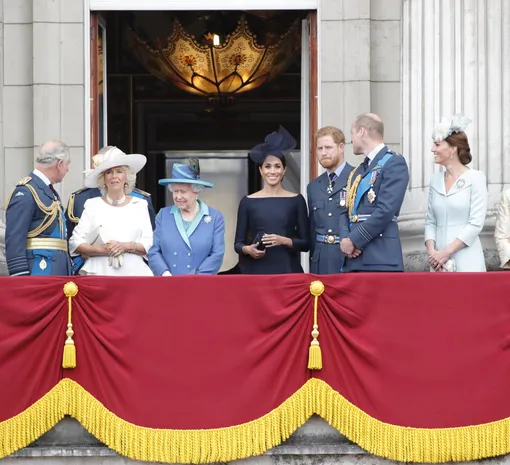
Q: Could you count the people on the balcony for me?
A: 9